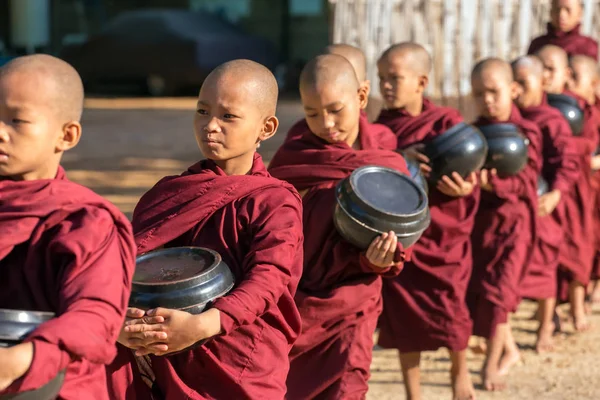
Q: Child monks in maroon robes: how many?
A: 10